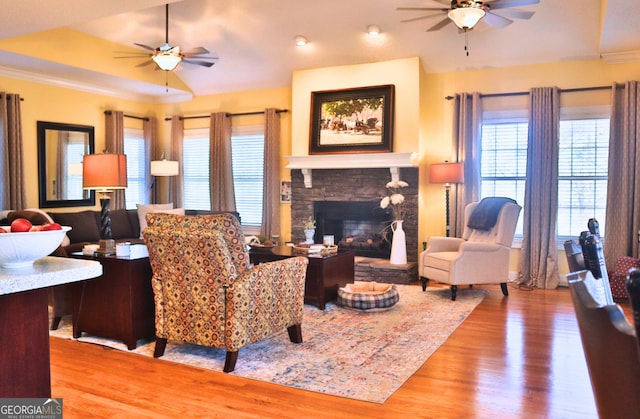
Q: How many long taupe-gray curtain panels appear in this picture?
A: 9